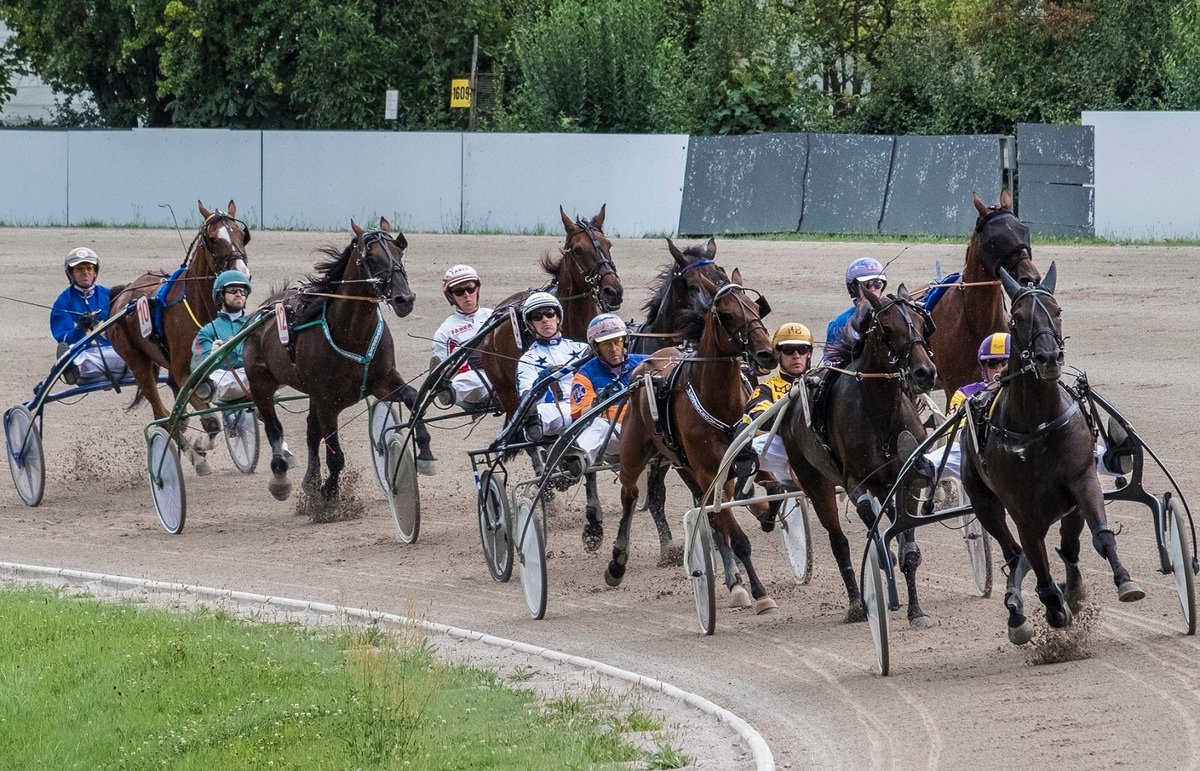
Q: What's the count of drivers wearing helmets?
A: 8